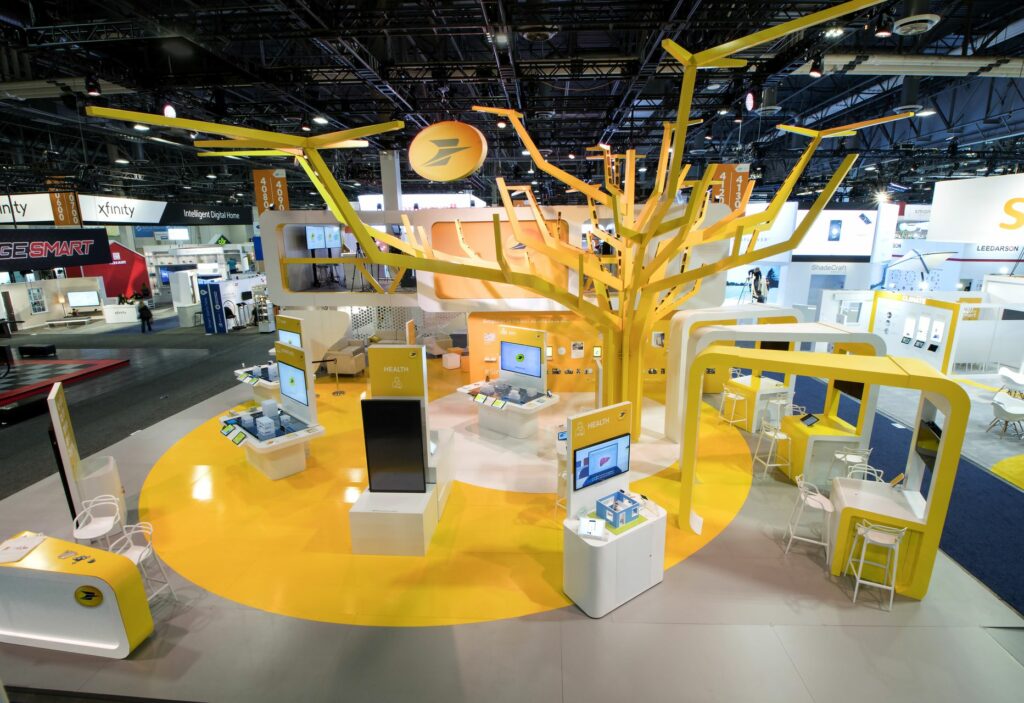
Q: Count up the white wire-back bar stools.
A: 11